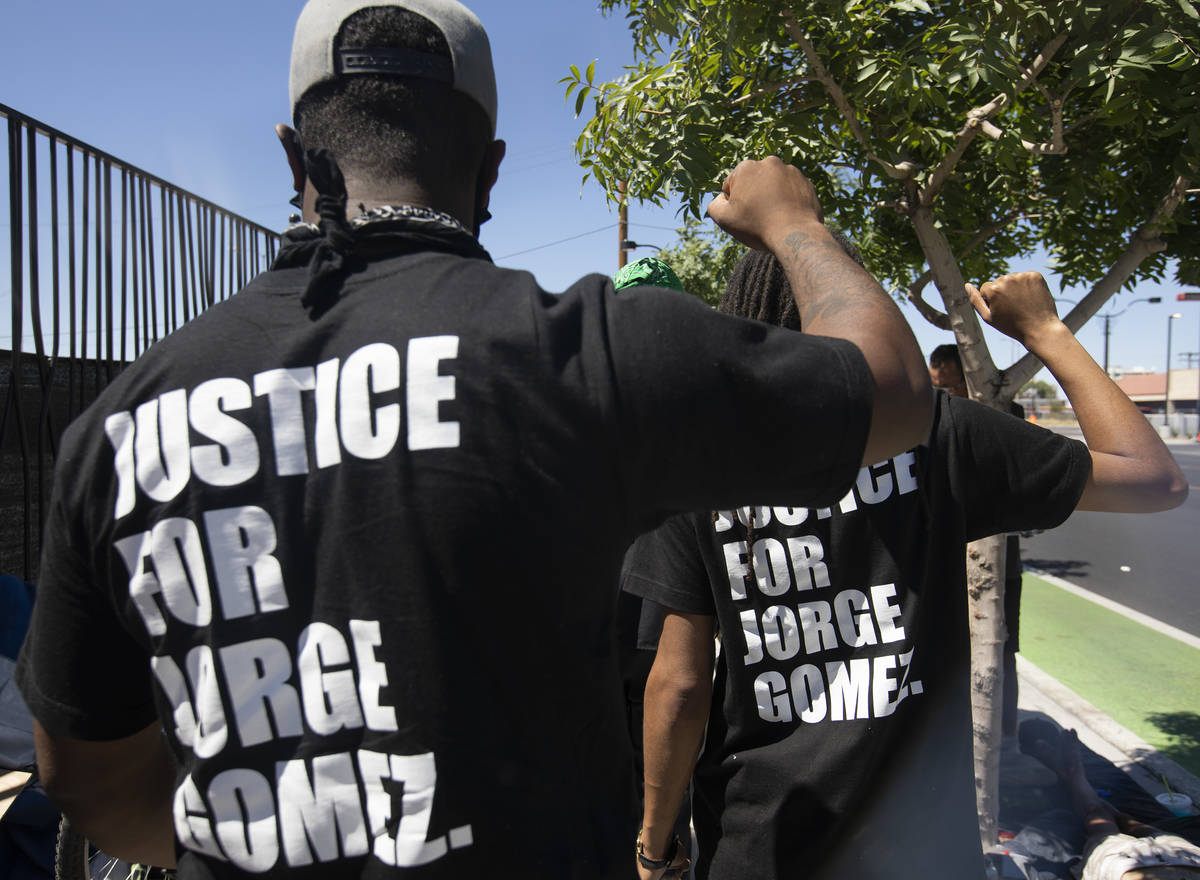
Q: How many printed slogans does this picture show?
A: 2